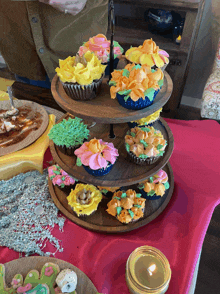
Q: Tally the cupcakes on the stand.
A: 13